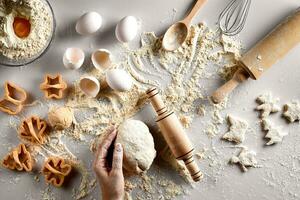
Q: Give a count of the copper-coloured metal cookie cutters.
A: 5